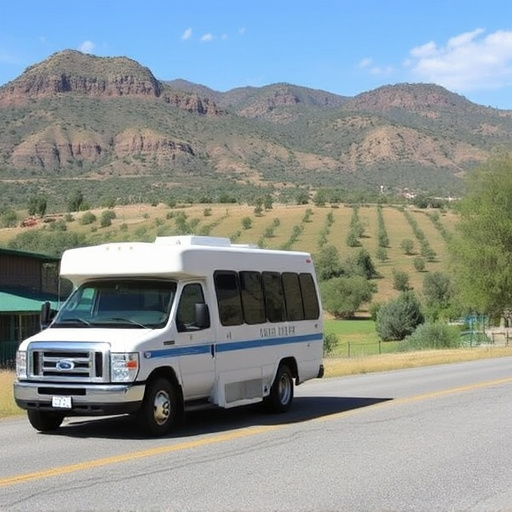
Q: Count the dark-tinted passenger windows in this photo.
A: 5